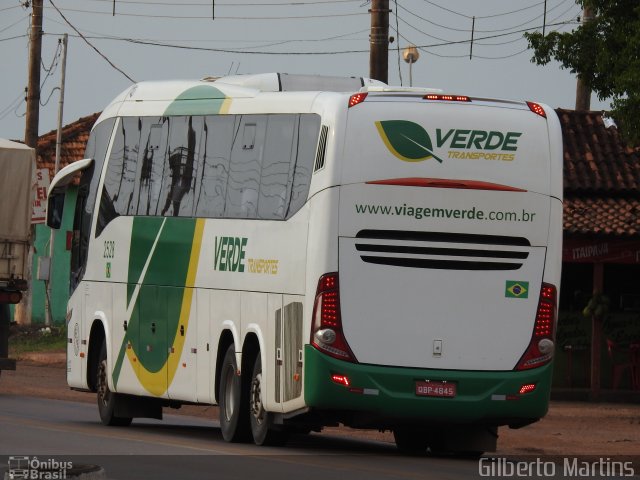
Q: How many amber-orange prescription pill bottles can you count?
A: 0